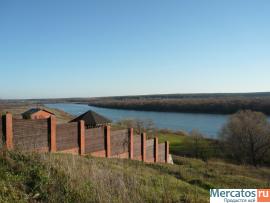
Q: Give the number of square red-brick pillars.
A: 8